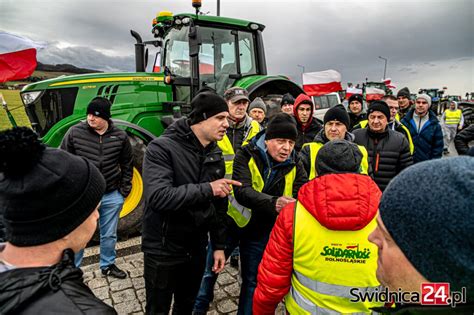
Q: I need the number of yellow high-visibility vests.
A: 6